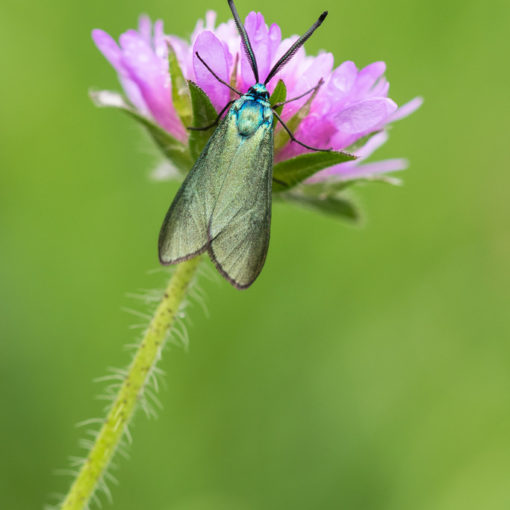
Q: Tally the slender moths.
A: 1